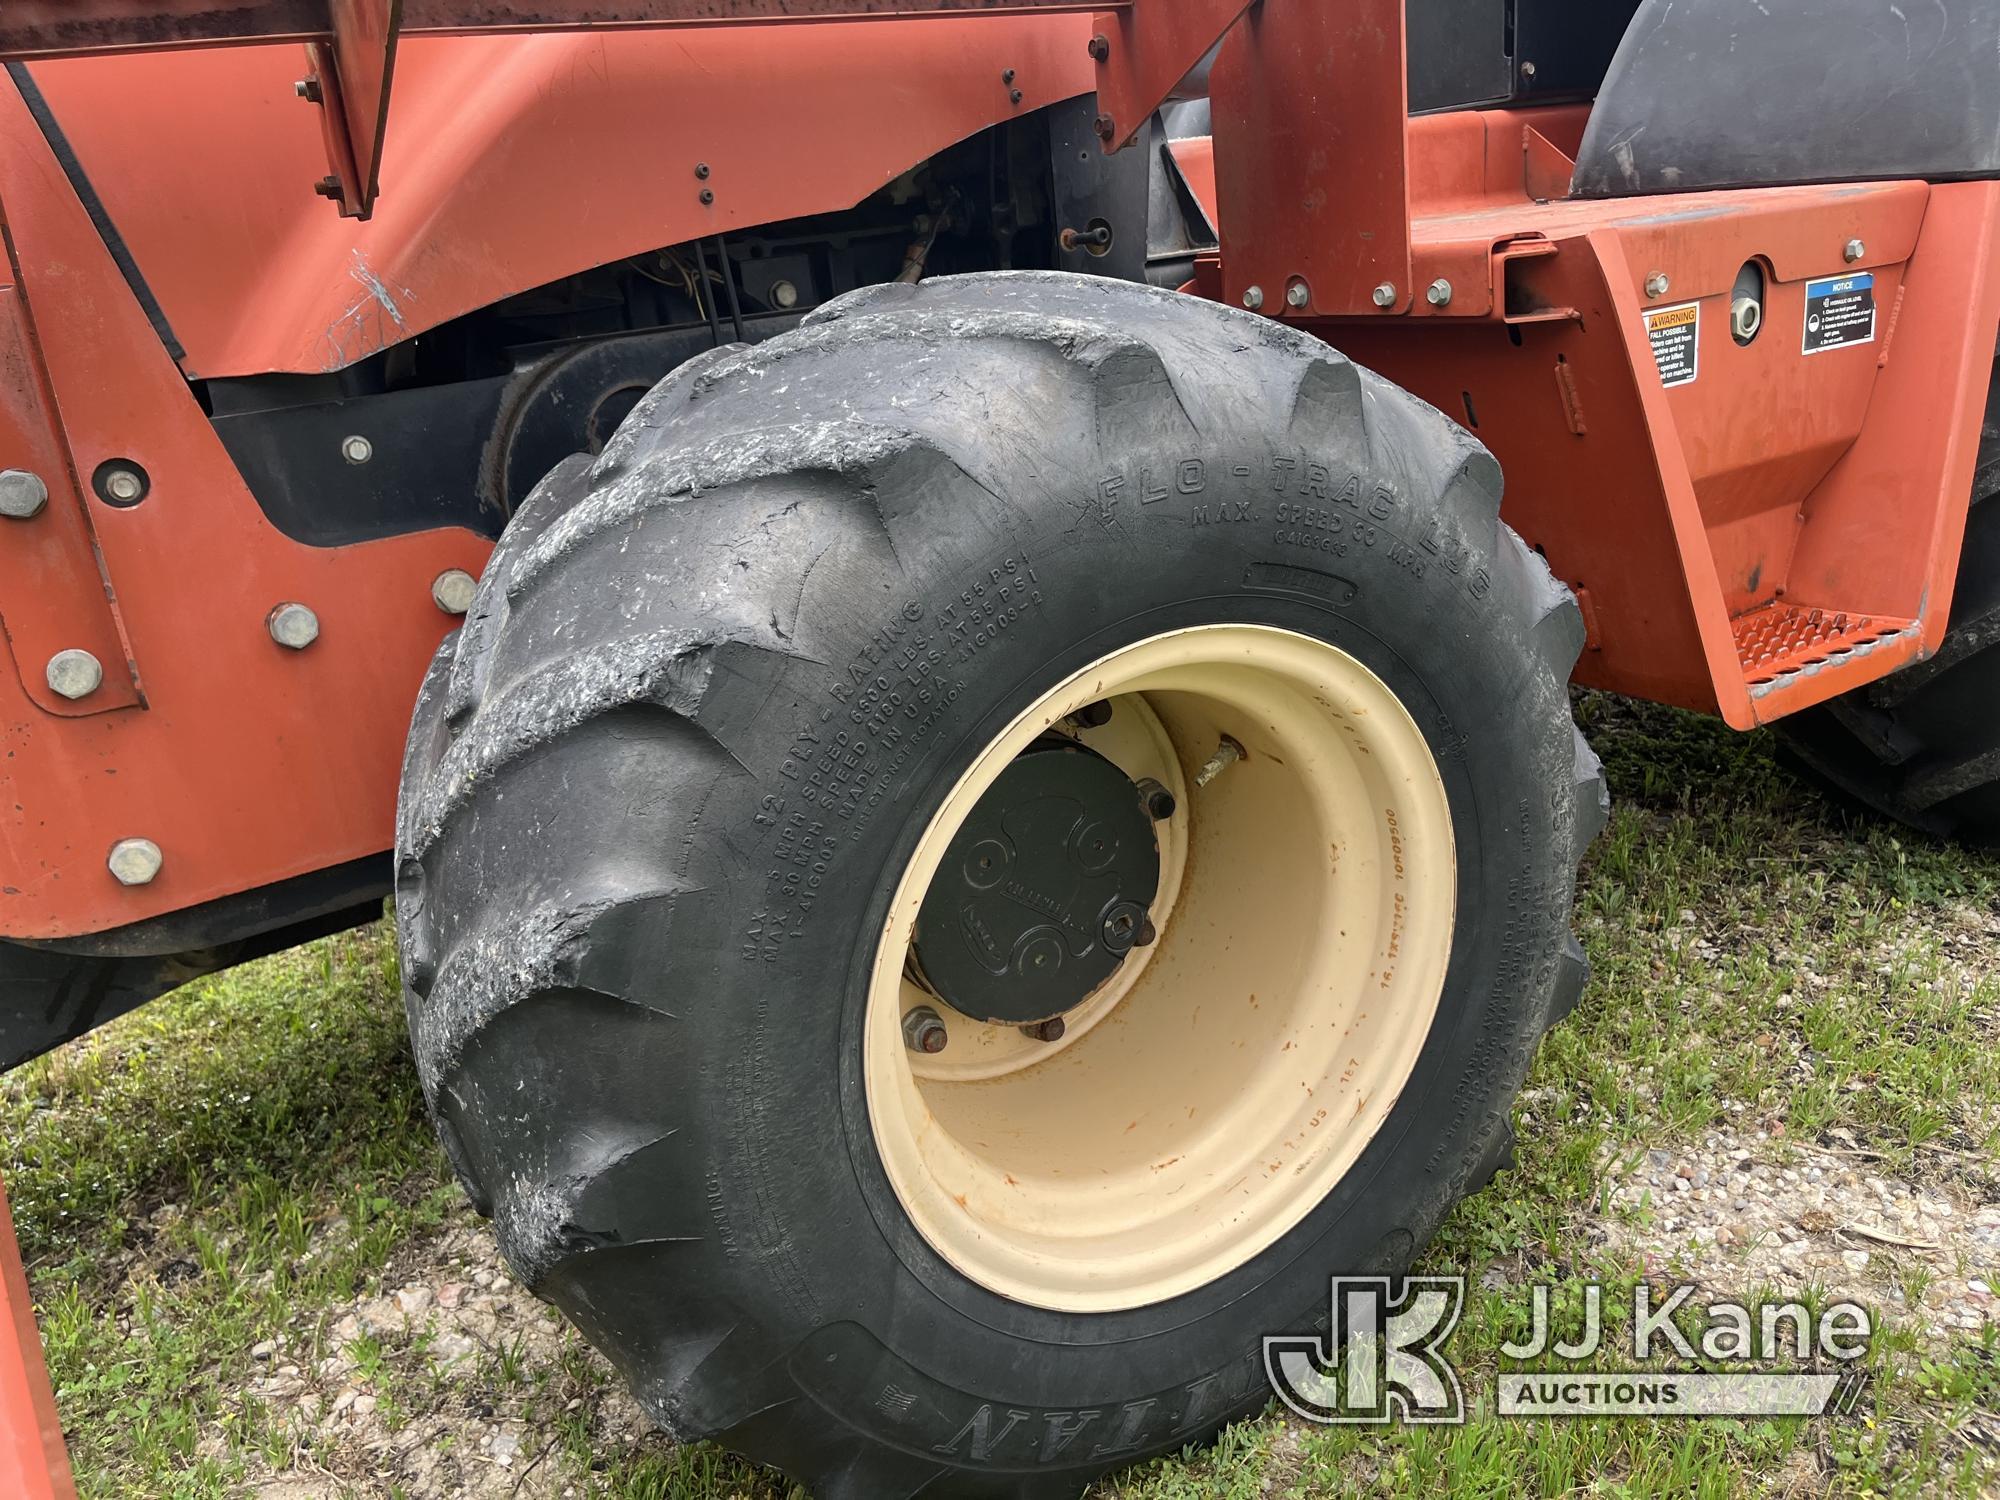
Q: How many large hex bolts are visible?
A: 5